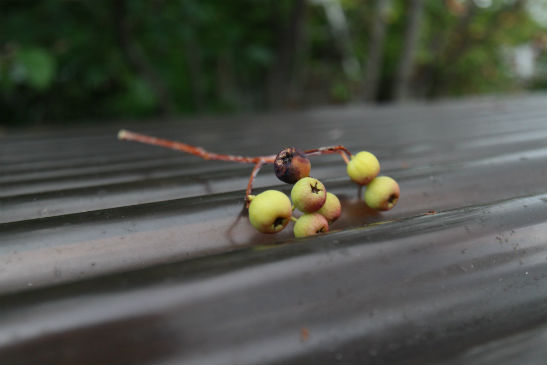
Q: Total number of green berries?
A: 6